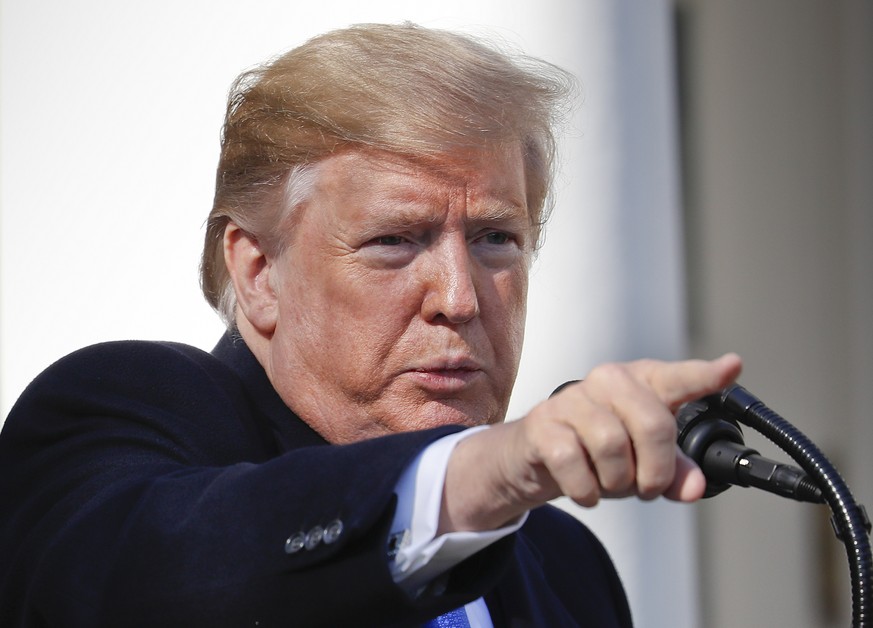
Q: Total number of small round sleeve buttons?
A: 3